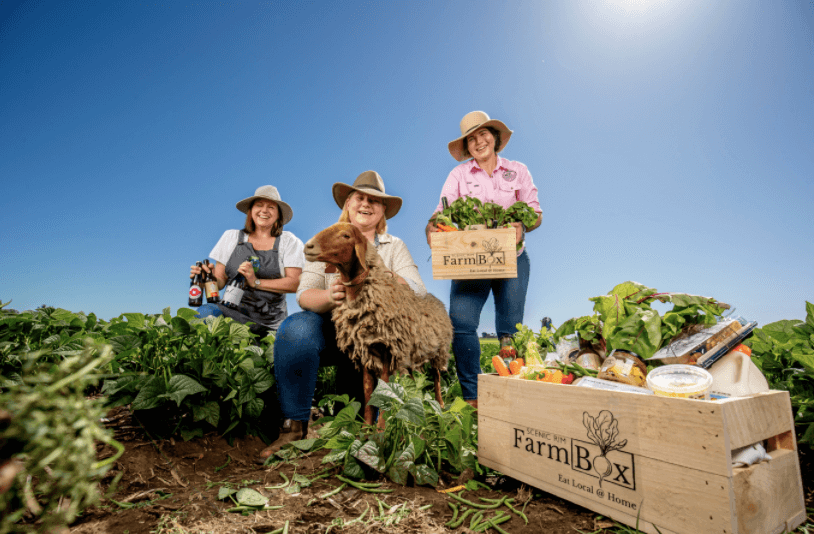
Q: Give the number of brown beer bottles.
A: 2